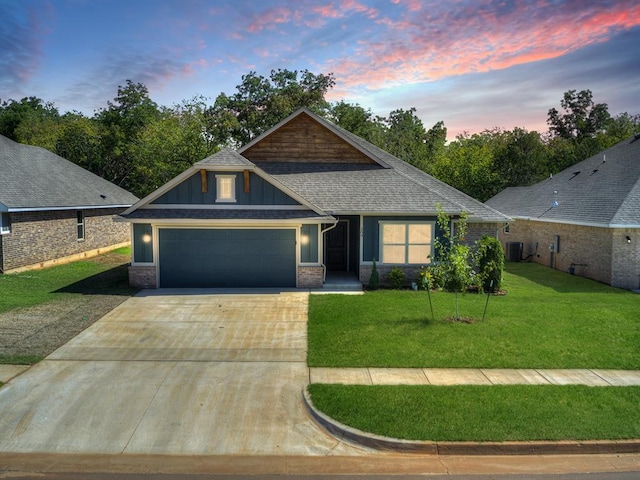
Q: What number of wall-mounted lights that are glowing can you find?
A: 2